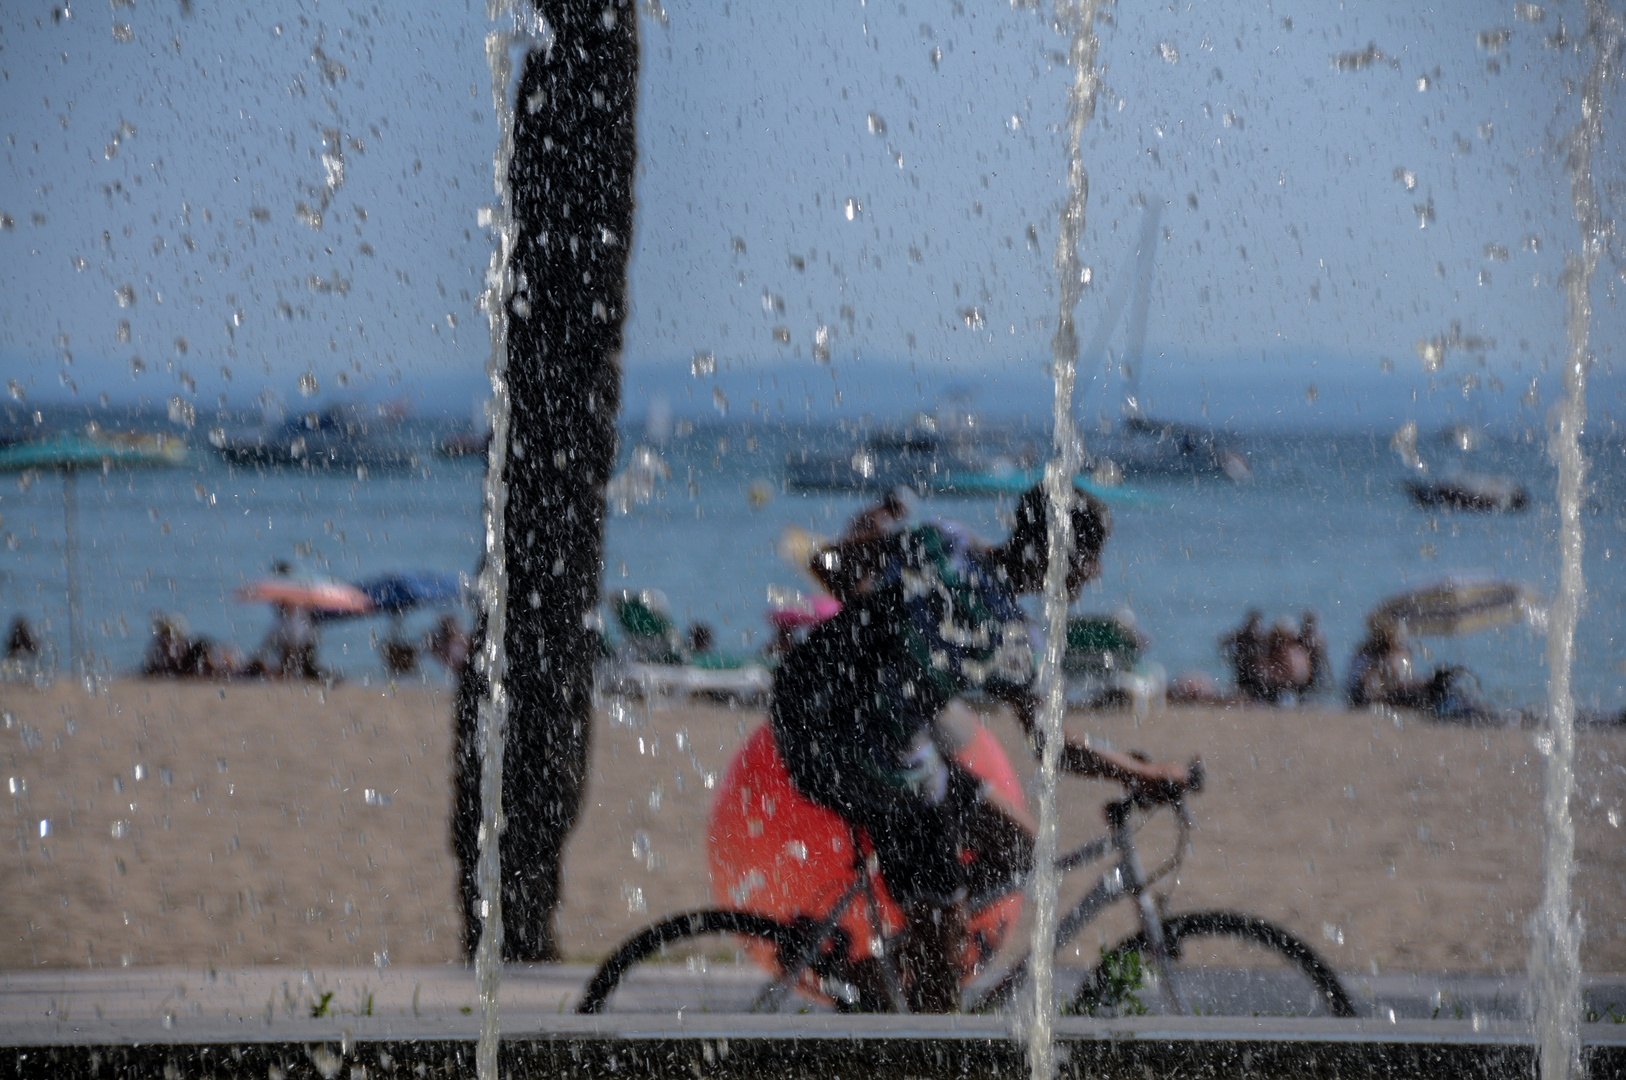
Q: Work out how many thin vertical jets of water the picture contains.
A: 3